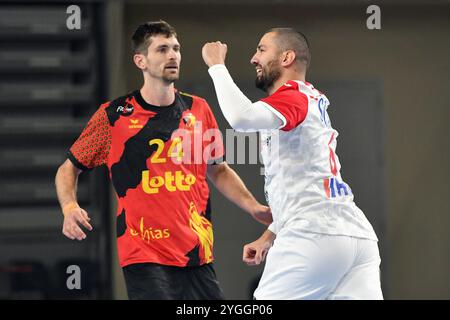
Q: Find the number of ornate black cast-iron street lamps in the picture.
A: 0